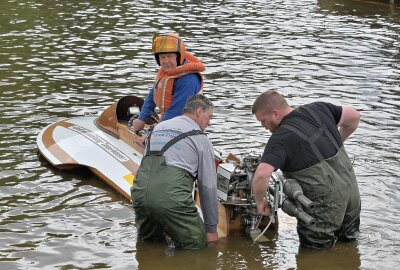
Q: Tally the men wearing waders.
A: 2